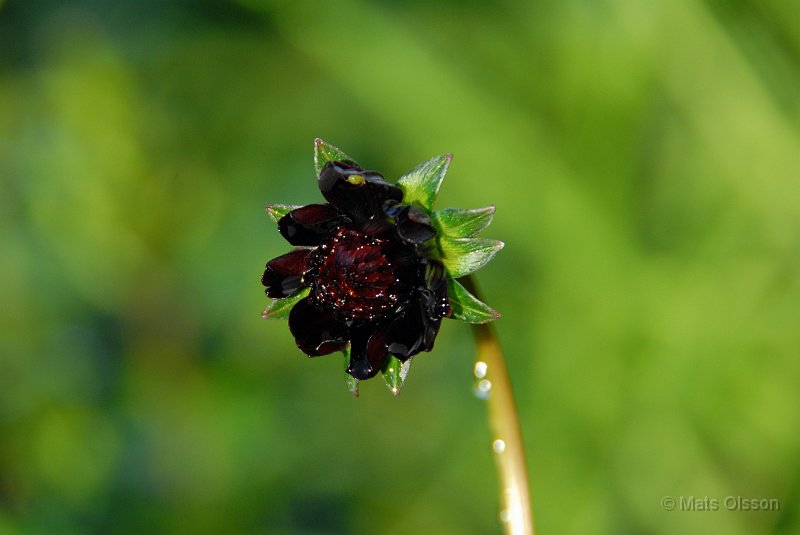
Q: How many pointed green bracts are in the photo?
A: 9